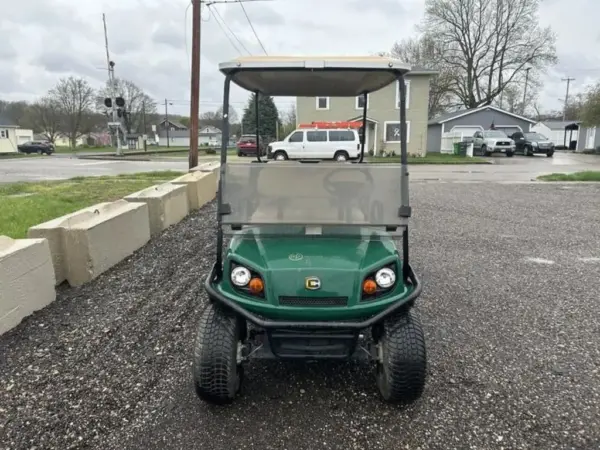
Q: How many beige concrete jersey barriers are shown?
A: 5